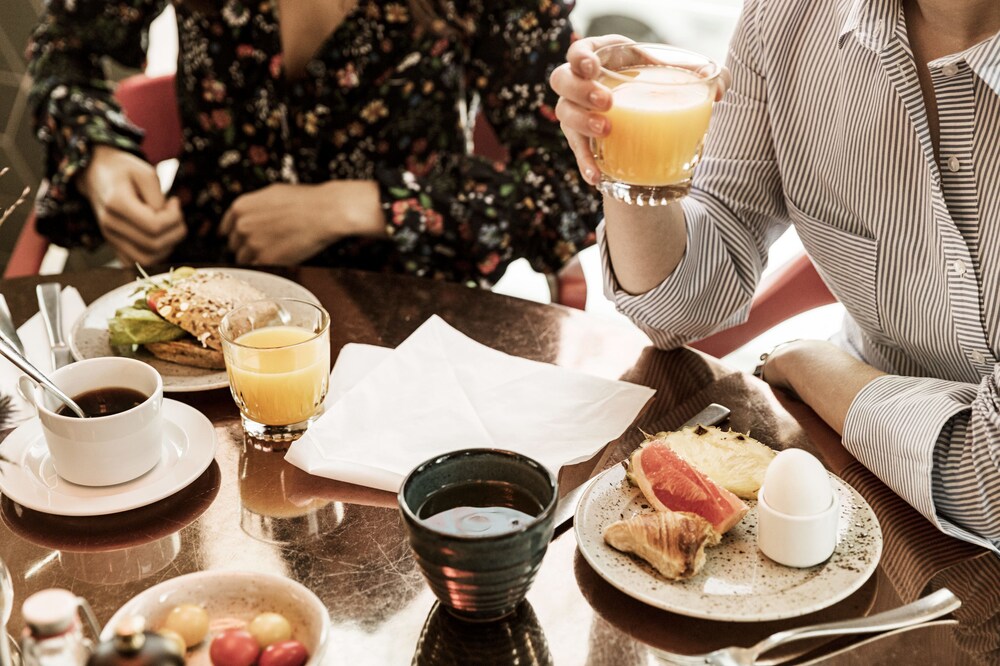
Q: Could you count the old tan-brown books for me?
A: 0